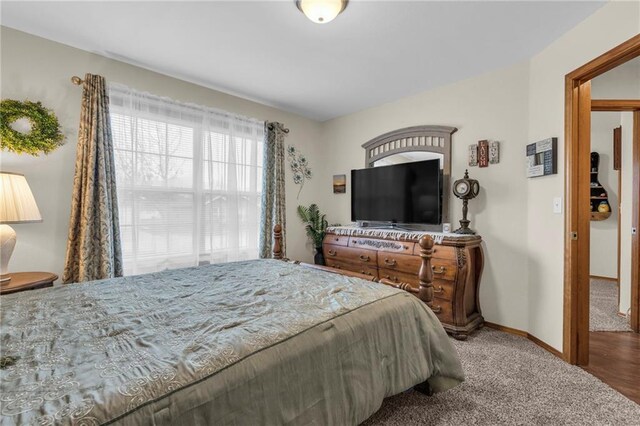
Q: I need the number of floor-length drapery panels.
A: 2